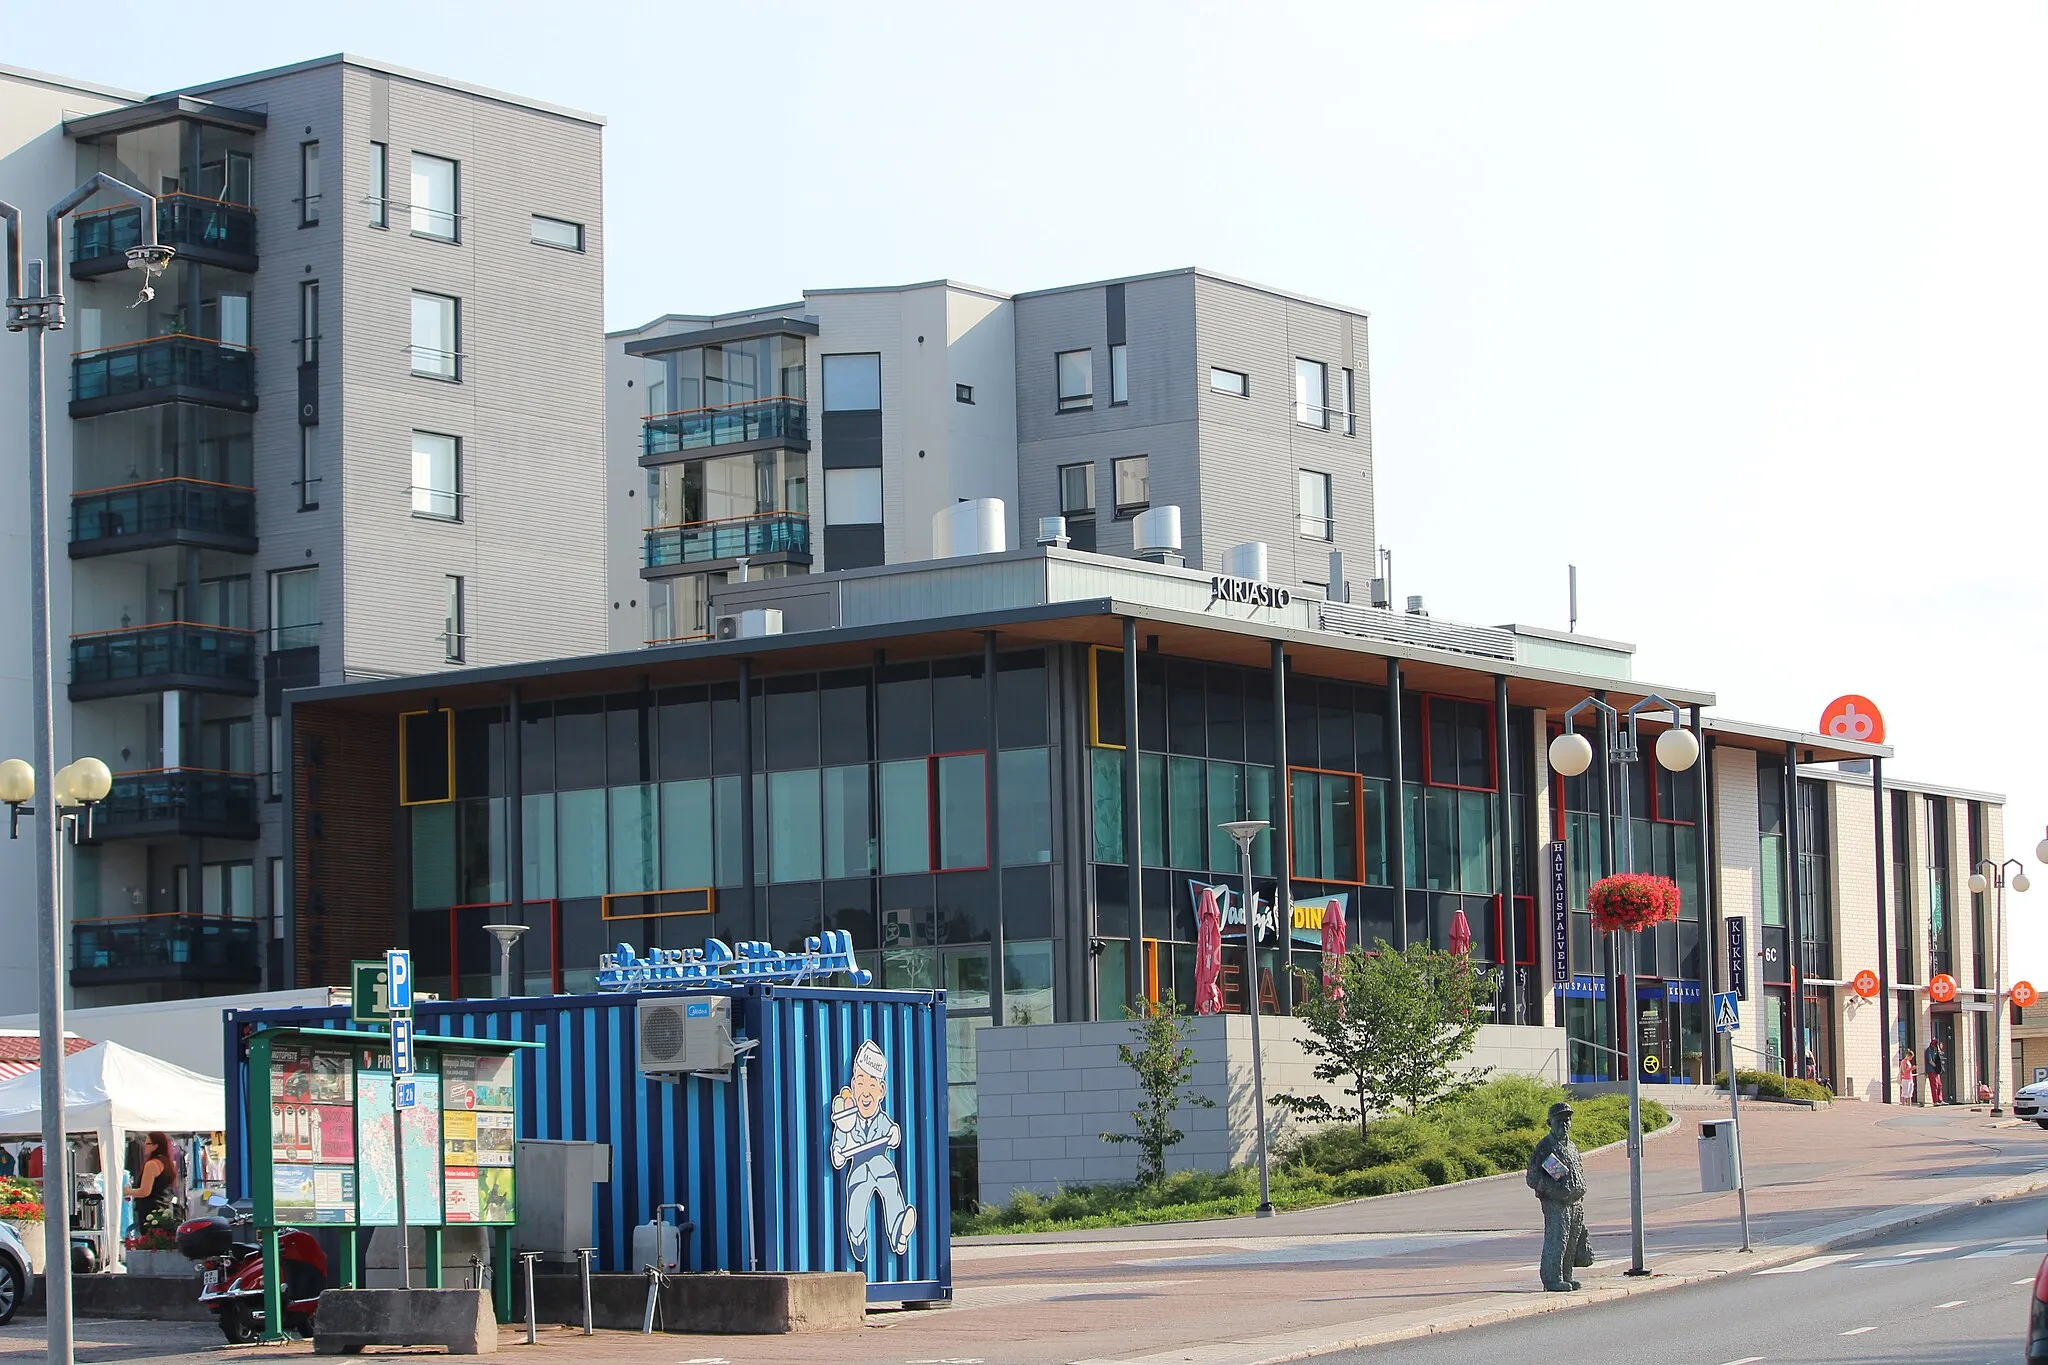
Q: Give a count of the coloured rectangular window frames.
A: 11